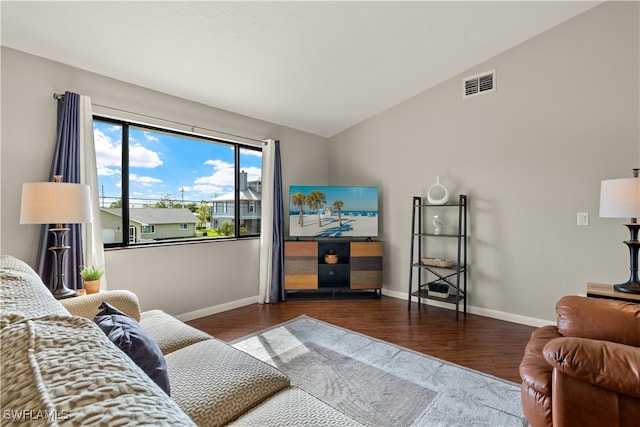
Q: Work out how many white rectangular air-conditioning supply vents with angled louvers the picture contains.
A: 1